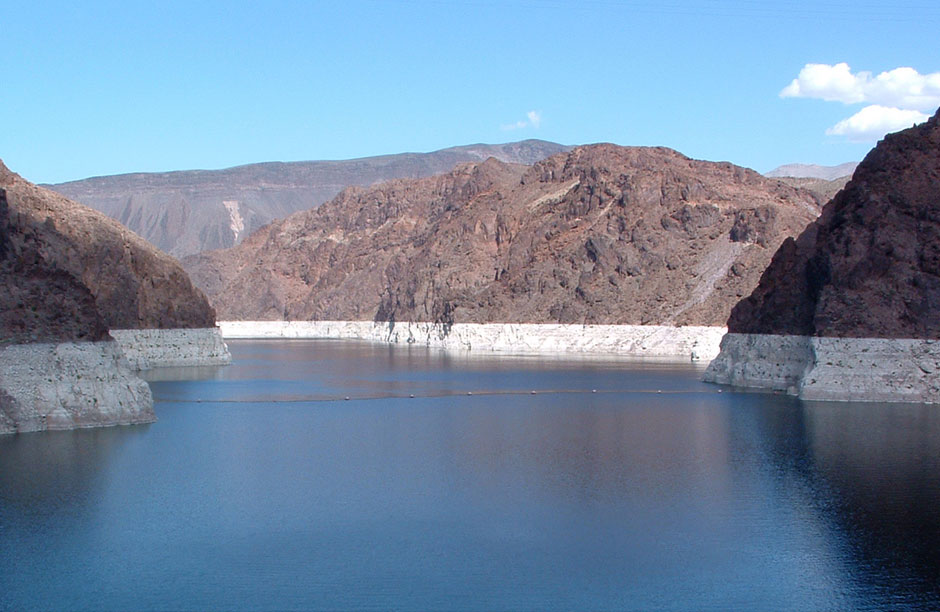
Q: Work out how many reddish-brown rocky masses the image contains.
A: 3